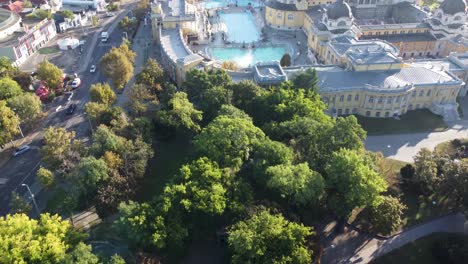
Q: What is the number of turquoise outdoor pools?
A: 3